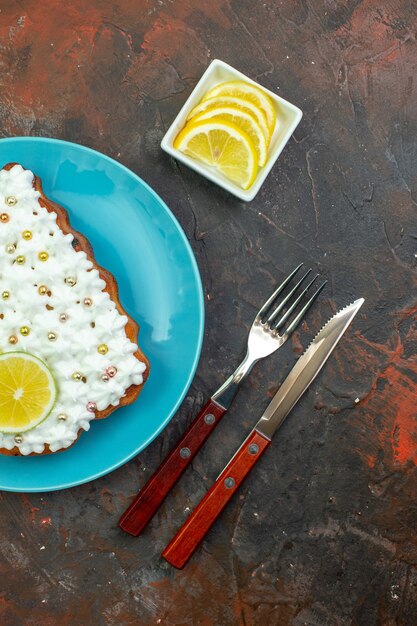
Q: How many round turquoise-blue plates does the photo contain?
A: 1